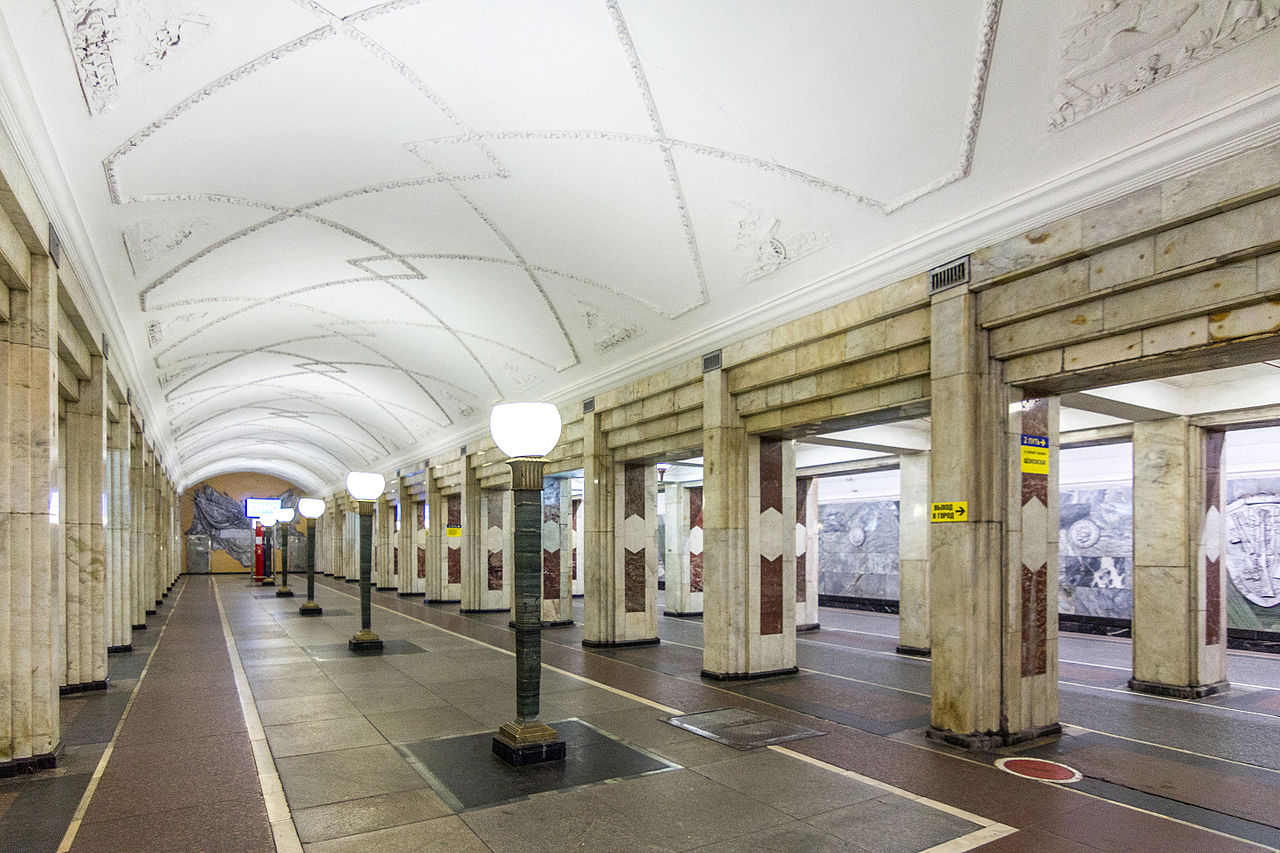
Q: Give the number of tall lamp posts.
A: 5